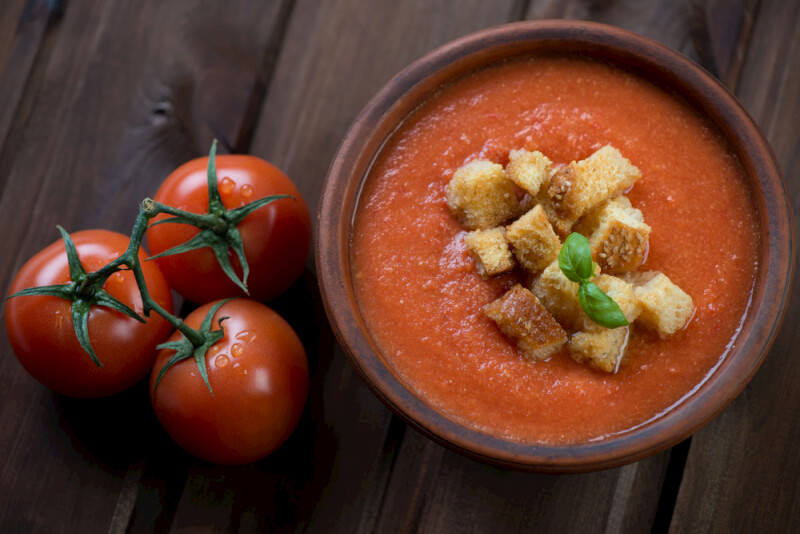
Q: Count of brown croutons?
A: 11